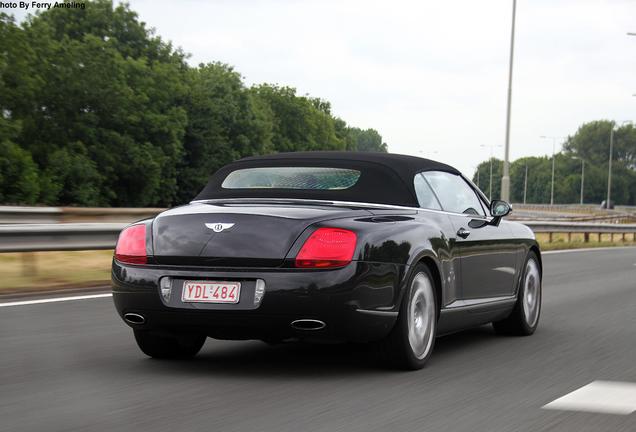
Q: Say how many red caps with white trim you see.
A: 0